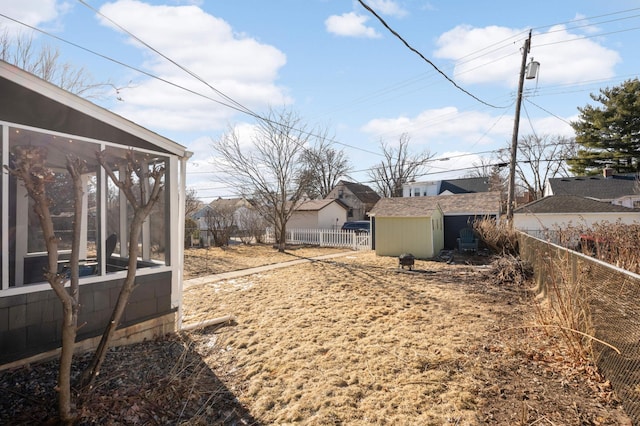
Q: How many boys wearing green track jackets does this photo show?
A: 0